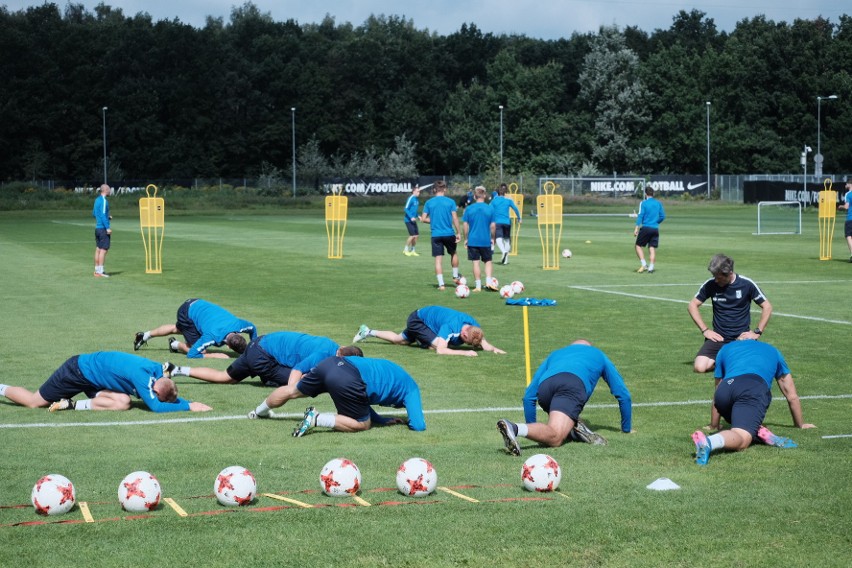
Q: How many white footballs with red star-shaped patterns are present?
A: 12